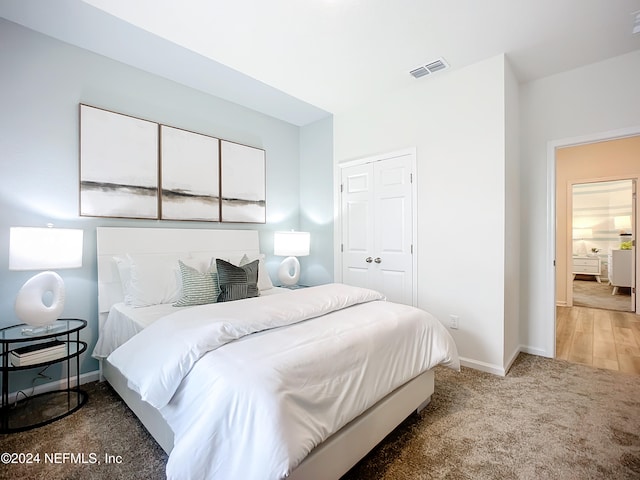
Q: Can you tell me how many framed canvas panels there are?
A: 3